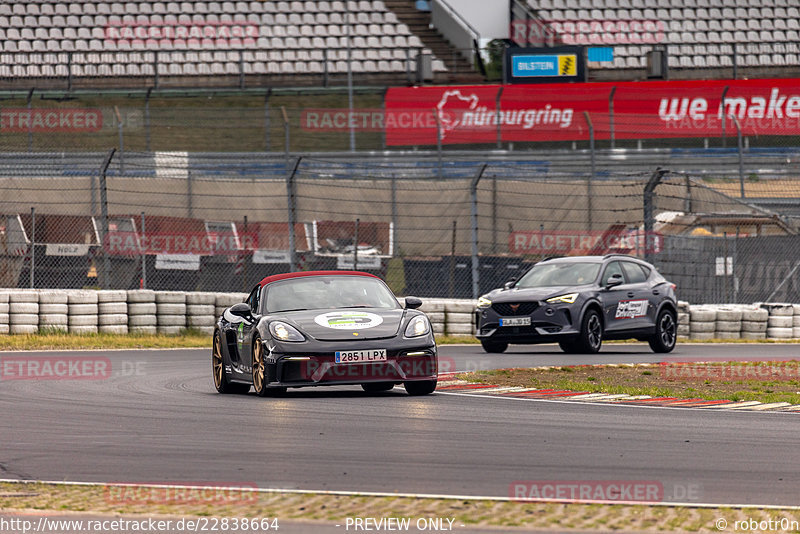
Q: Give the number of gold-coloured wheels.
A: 2